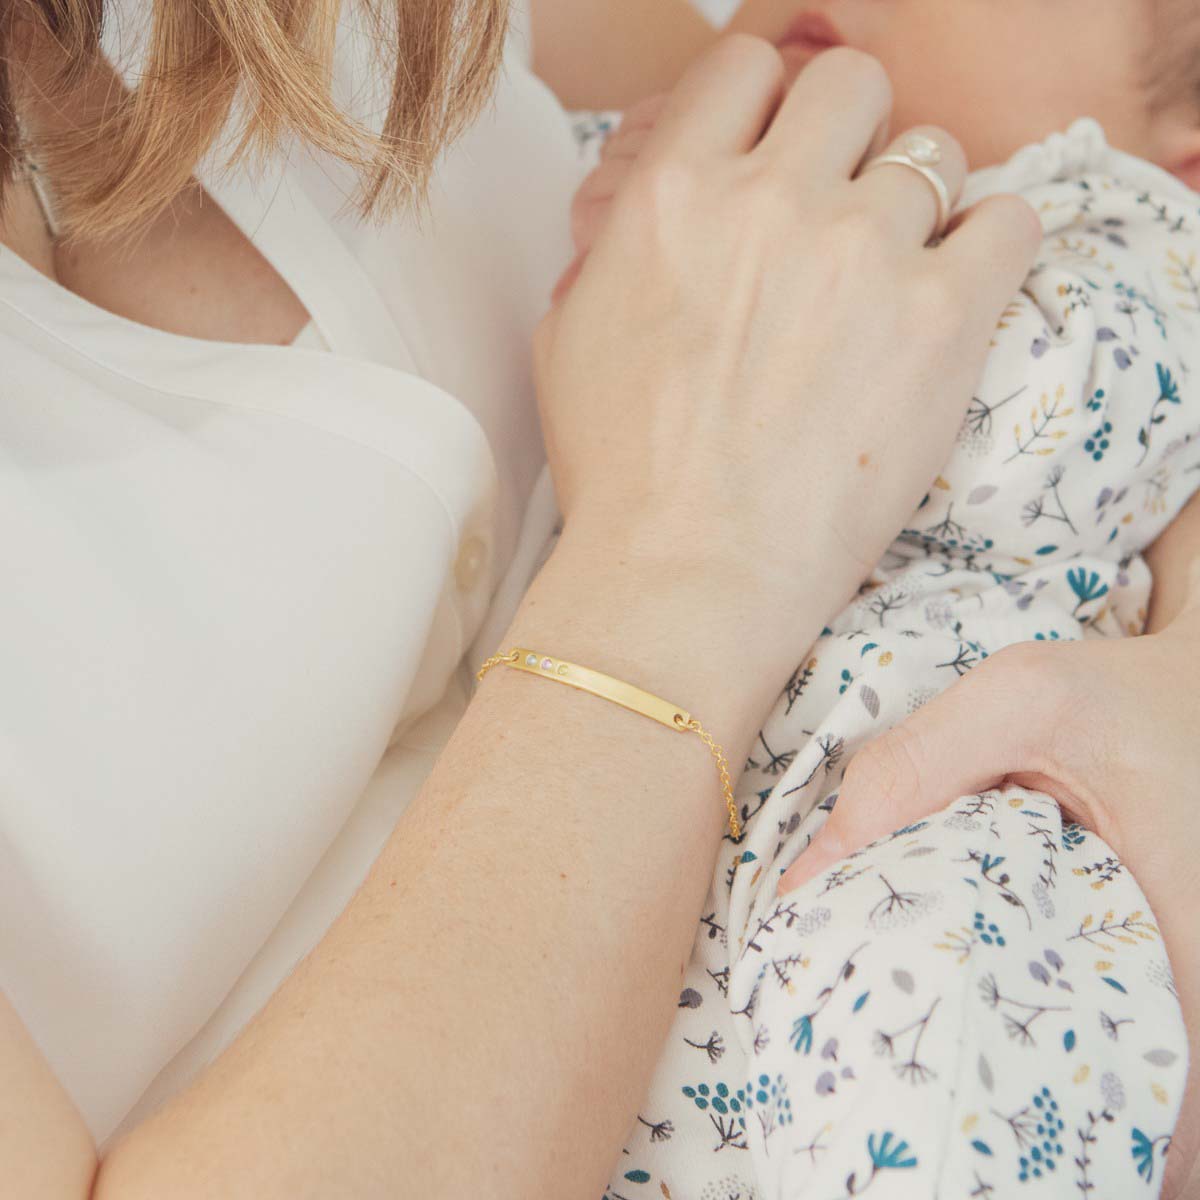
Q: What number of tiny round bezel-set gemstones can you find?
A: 3